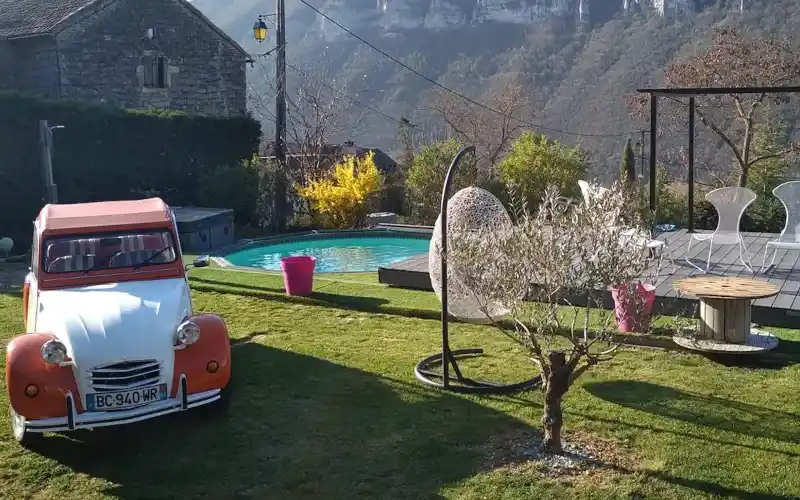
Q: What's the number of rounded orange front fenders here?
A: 2